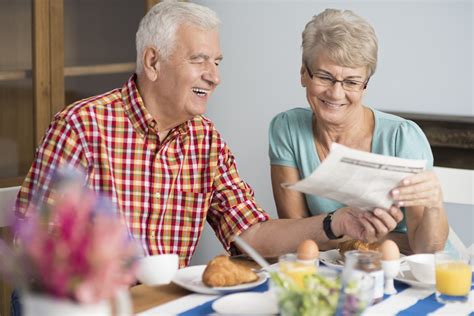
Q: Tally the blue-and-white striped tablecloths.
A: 1